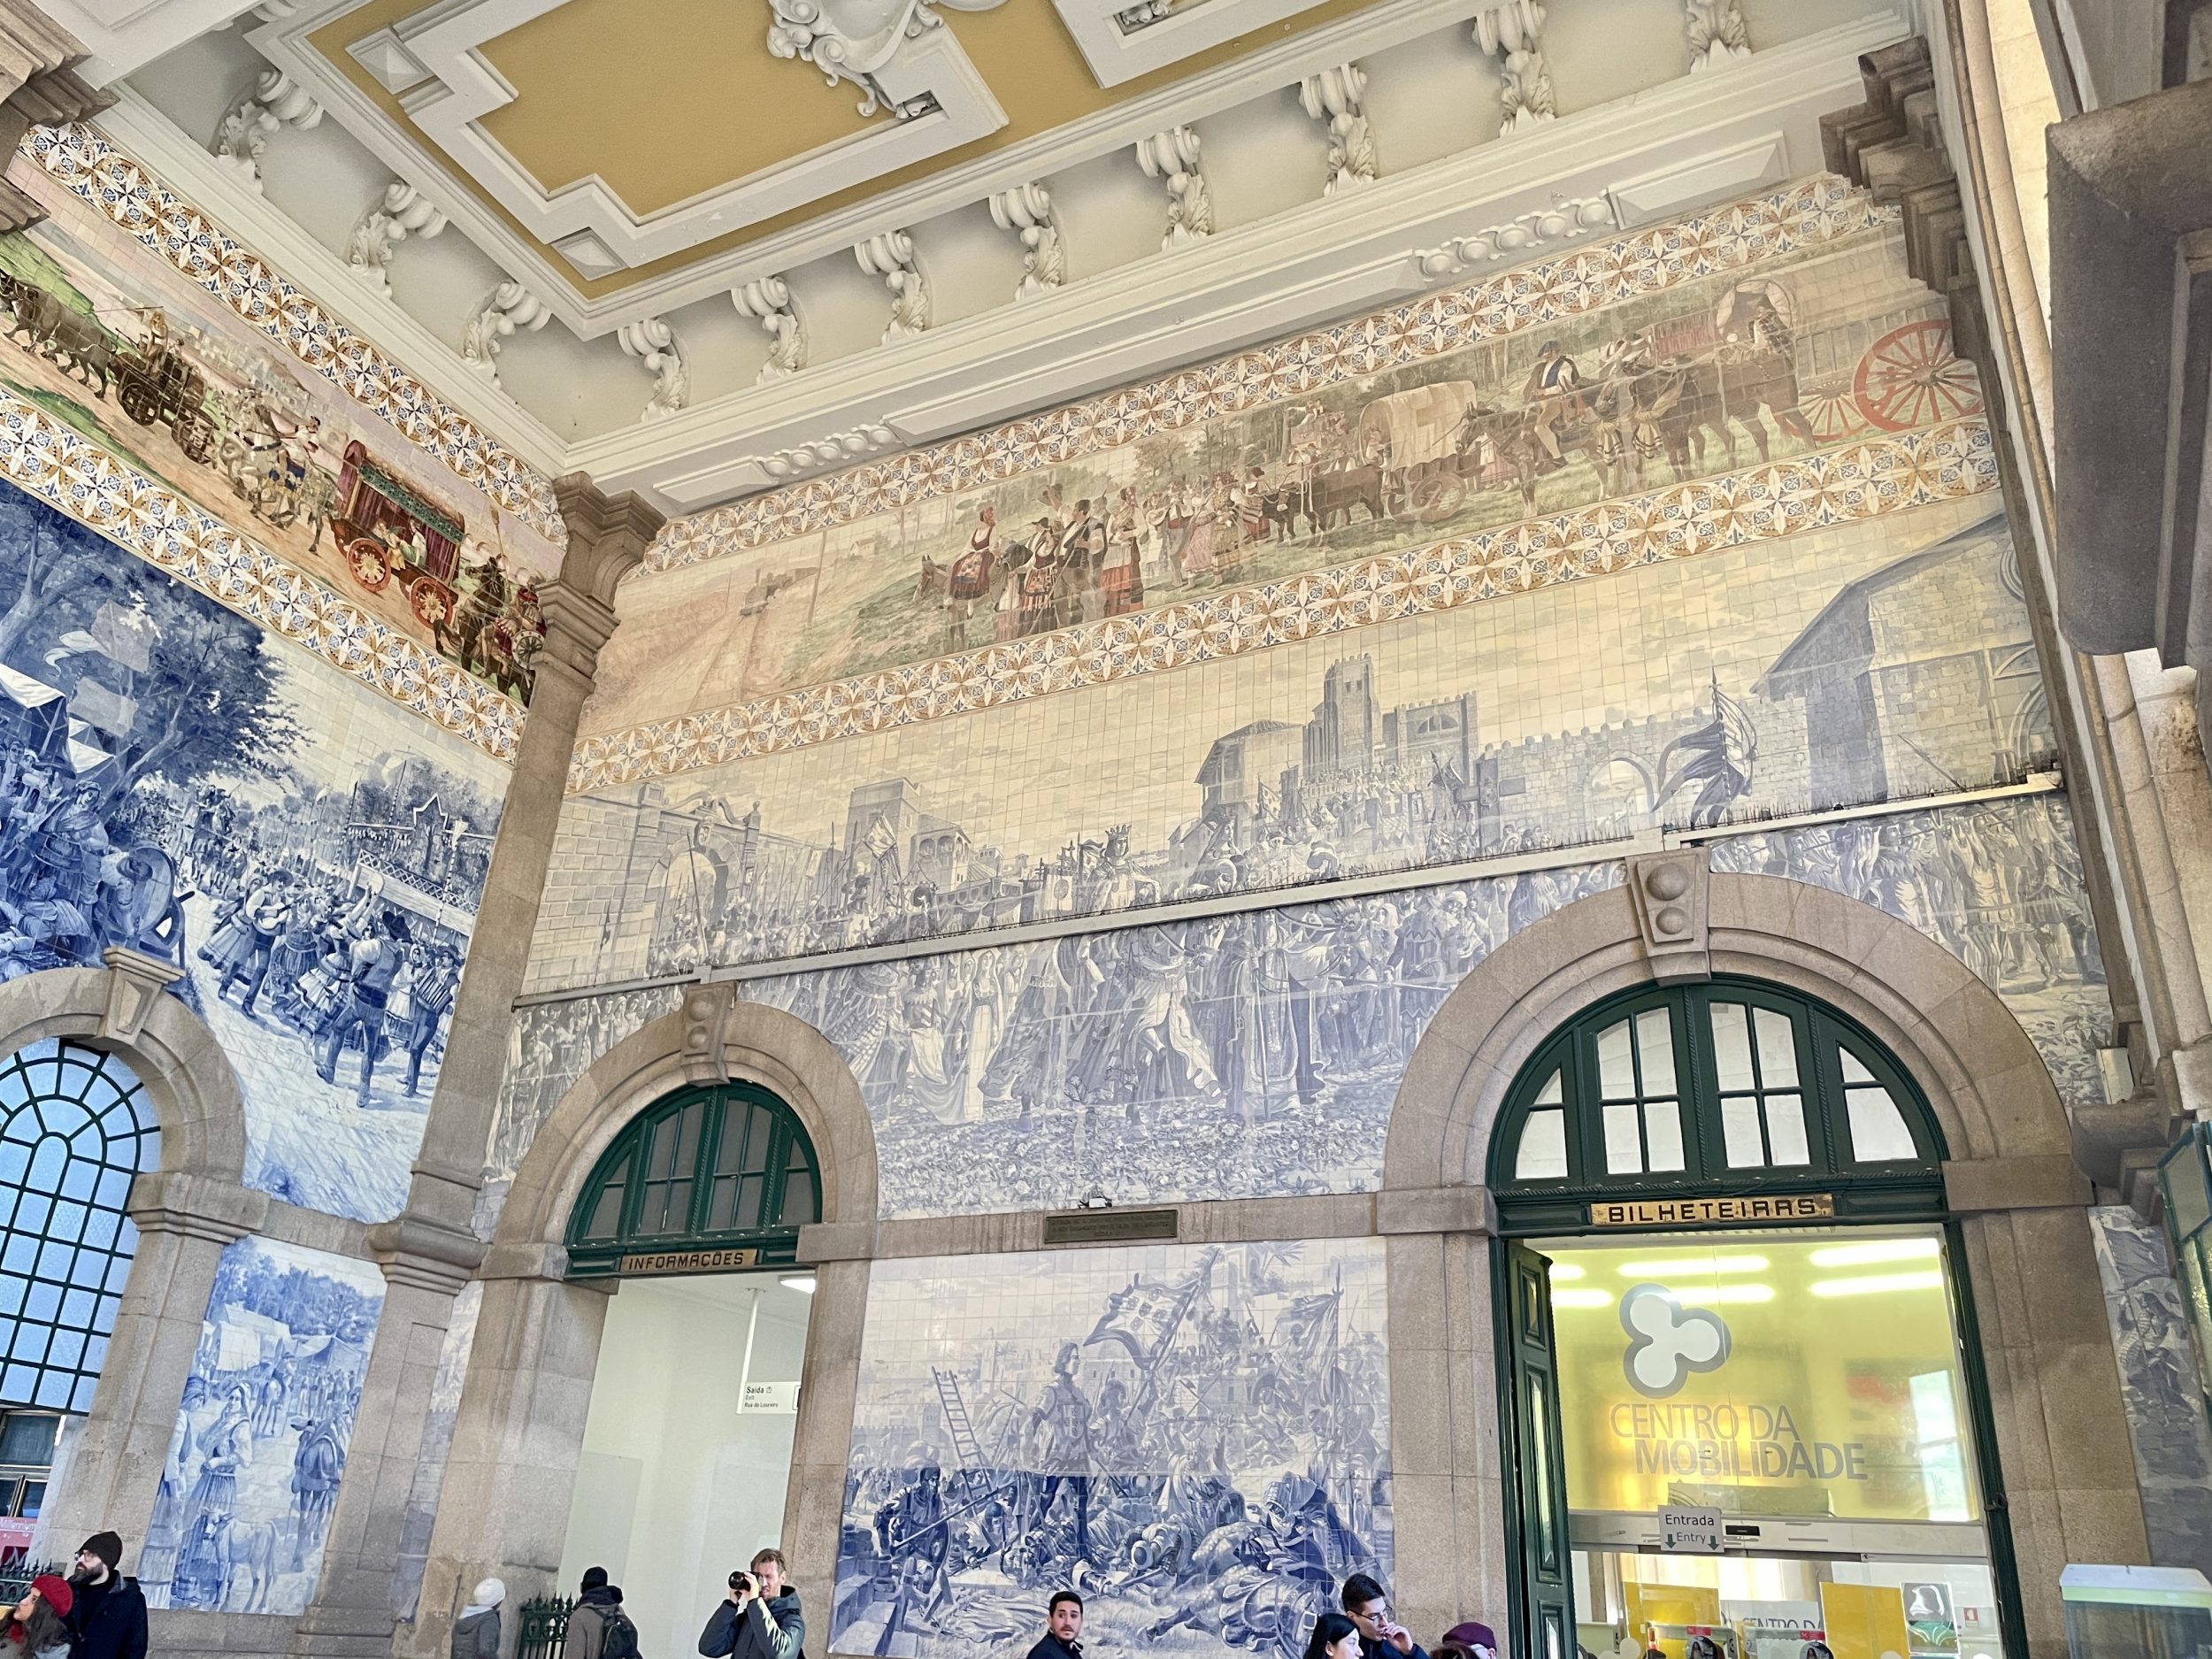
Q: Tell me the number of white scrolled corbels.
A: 11